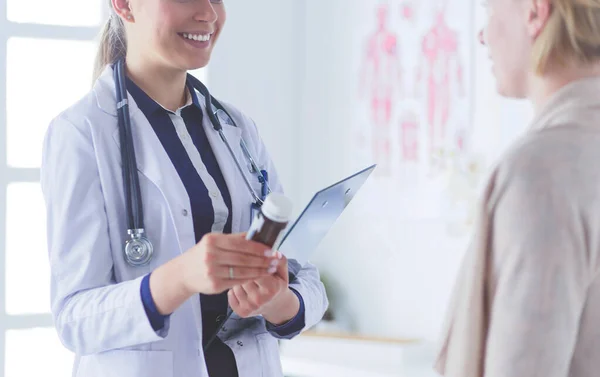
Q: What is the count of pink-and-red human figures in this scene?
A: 2